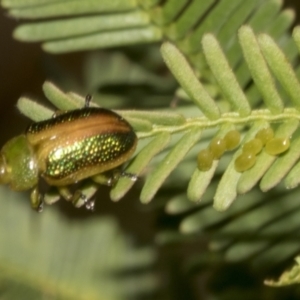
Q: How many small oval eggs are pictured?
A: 7